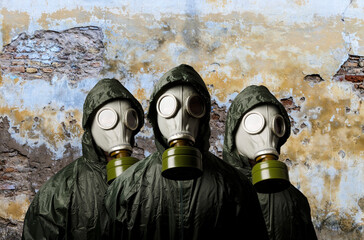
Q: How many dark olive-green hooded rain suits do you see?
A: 3